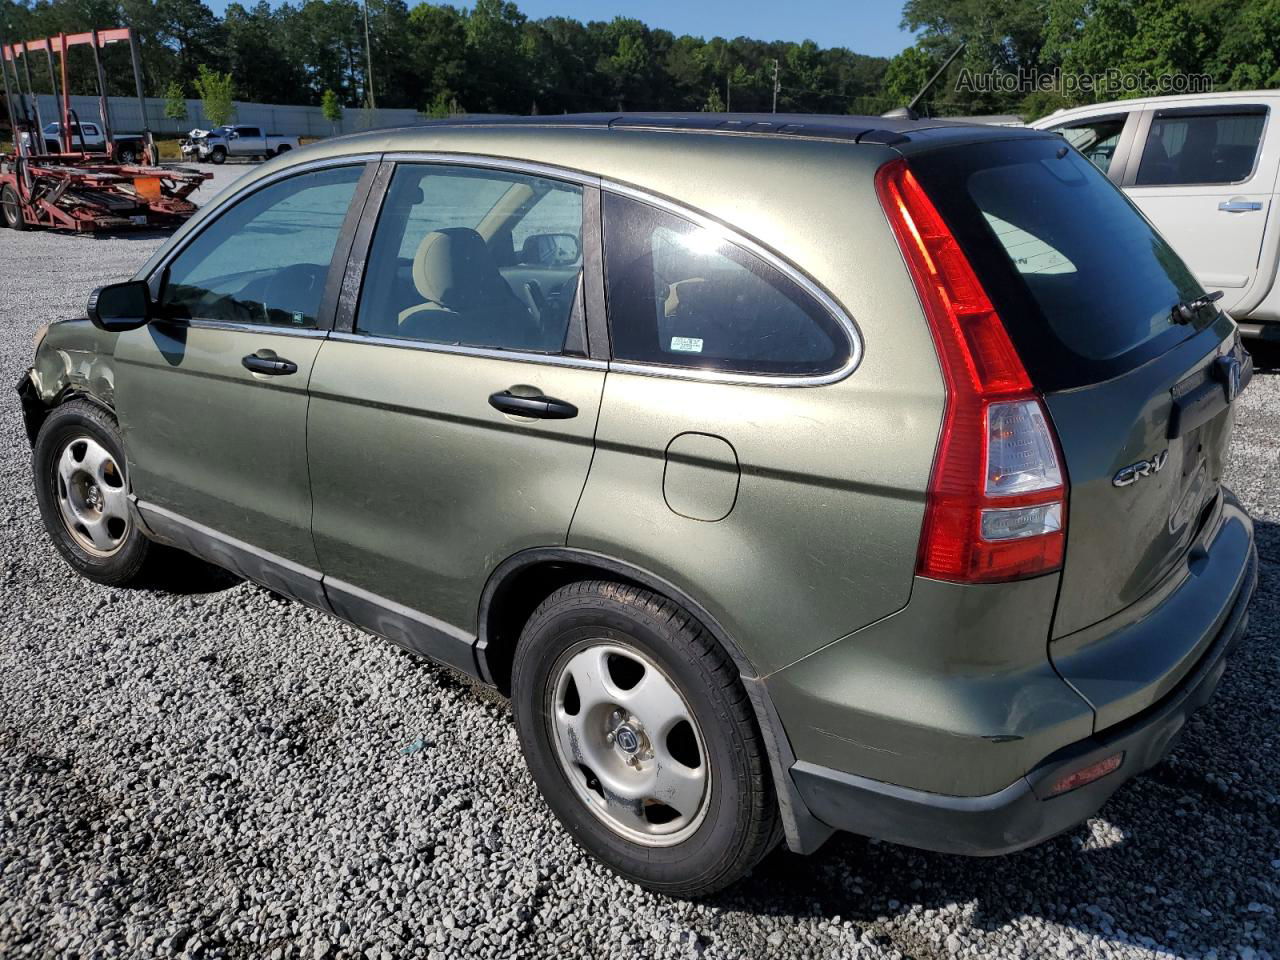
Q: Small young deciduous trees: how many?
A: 3